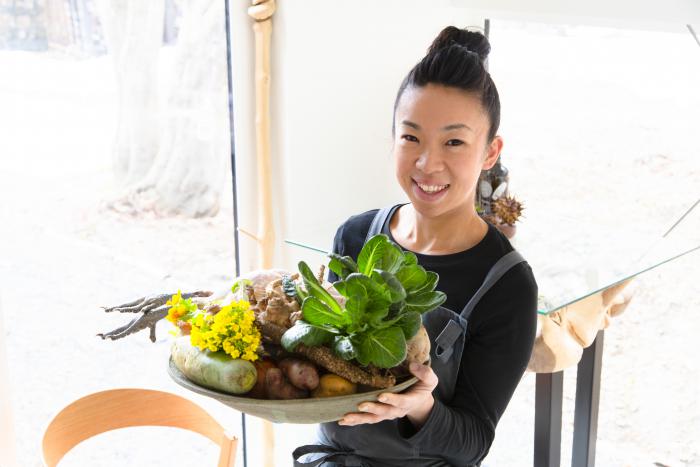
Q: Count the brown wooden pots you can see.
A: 1